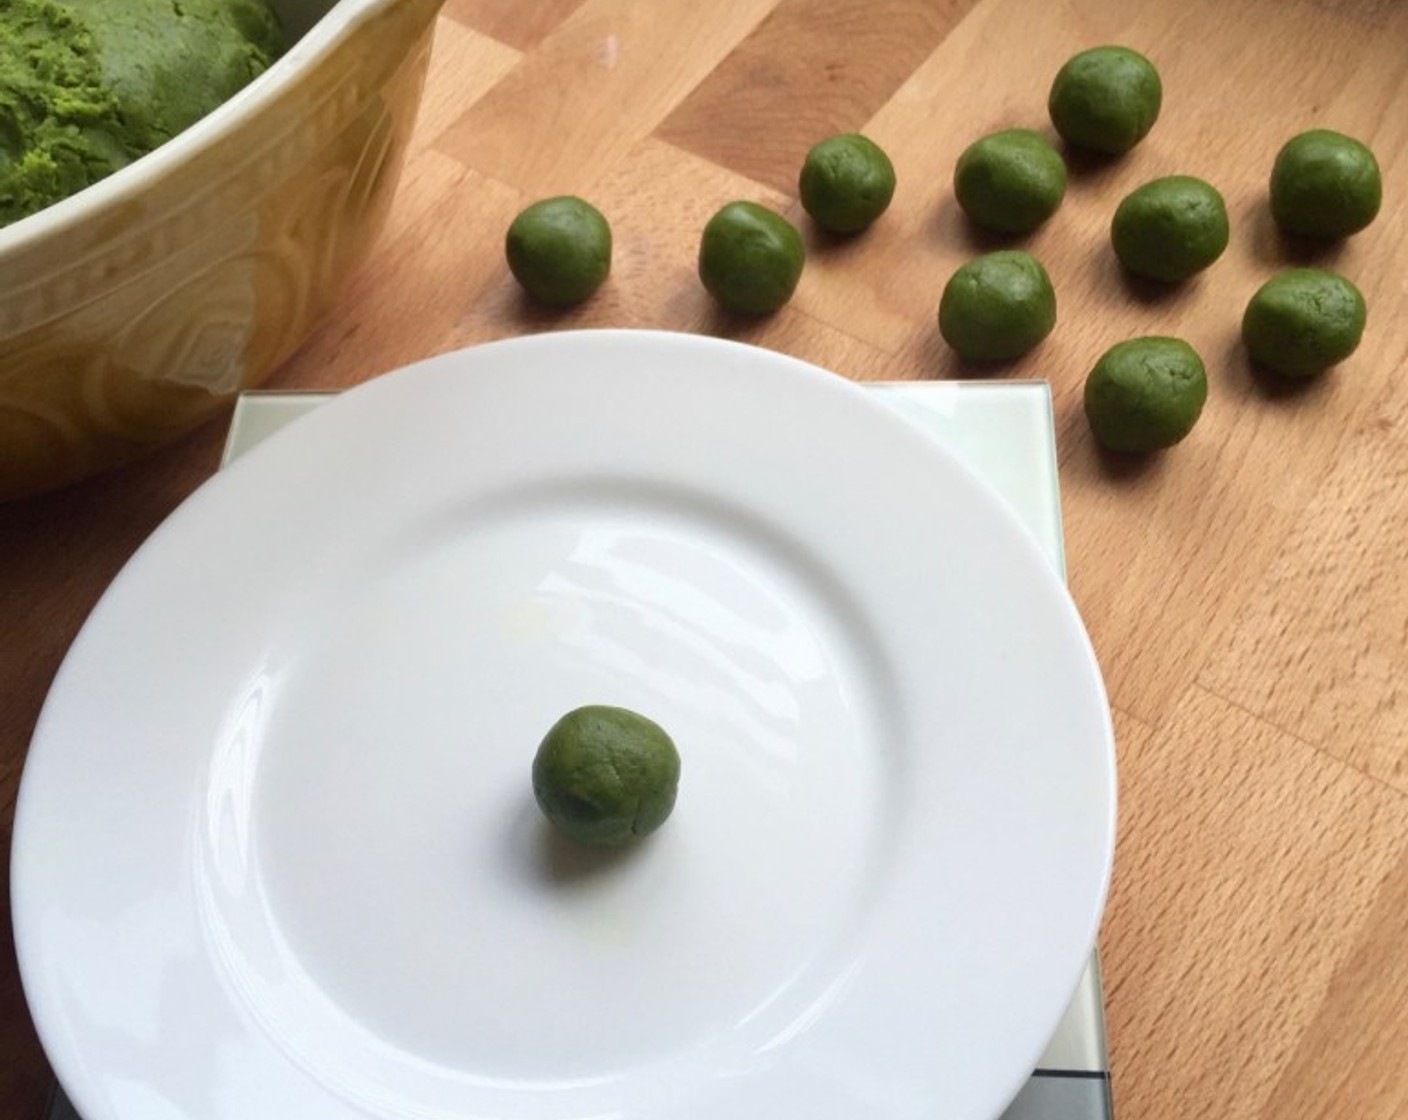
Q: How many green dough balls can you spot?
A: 11